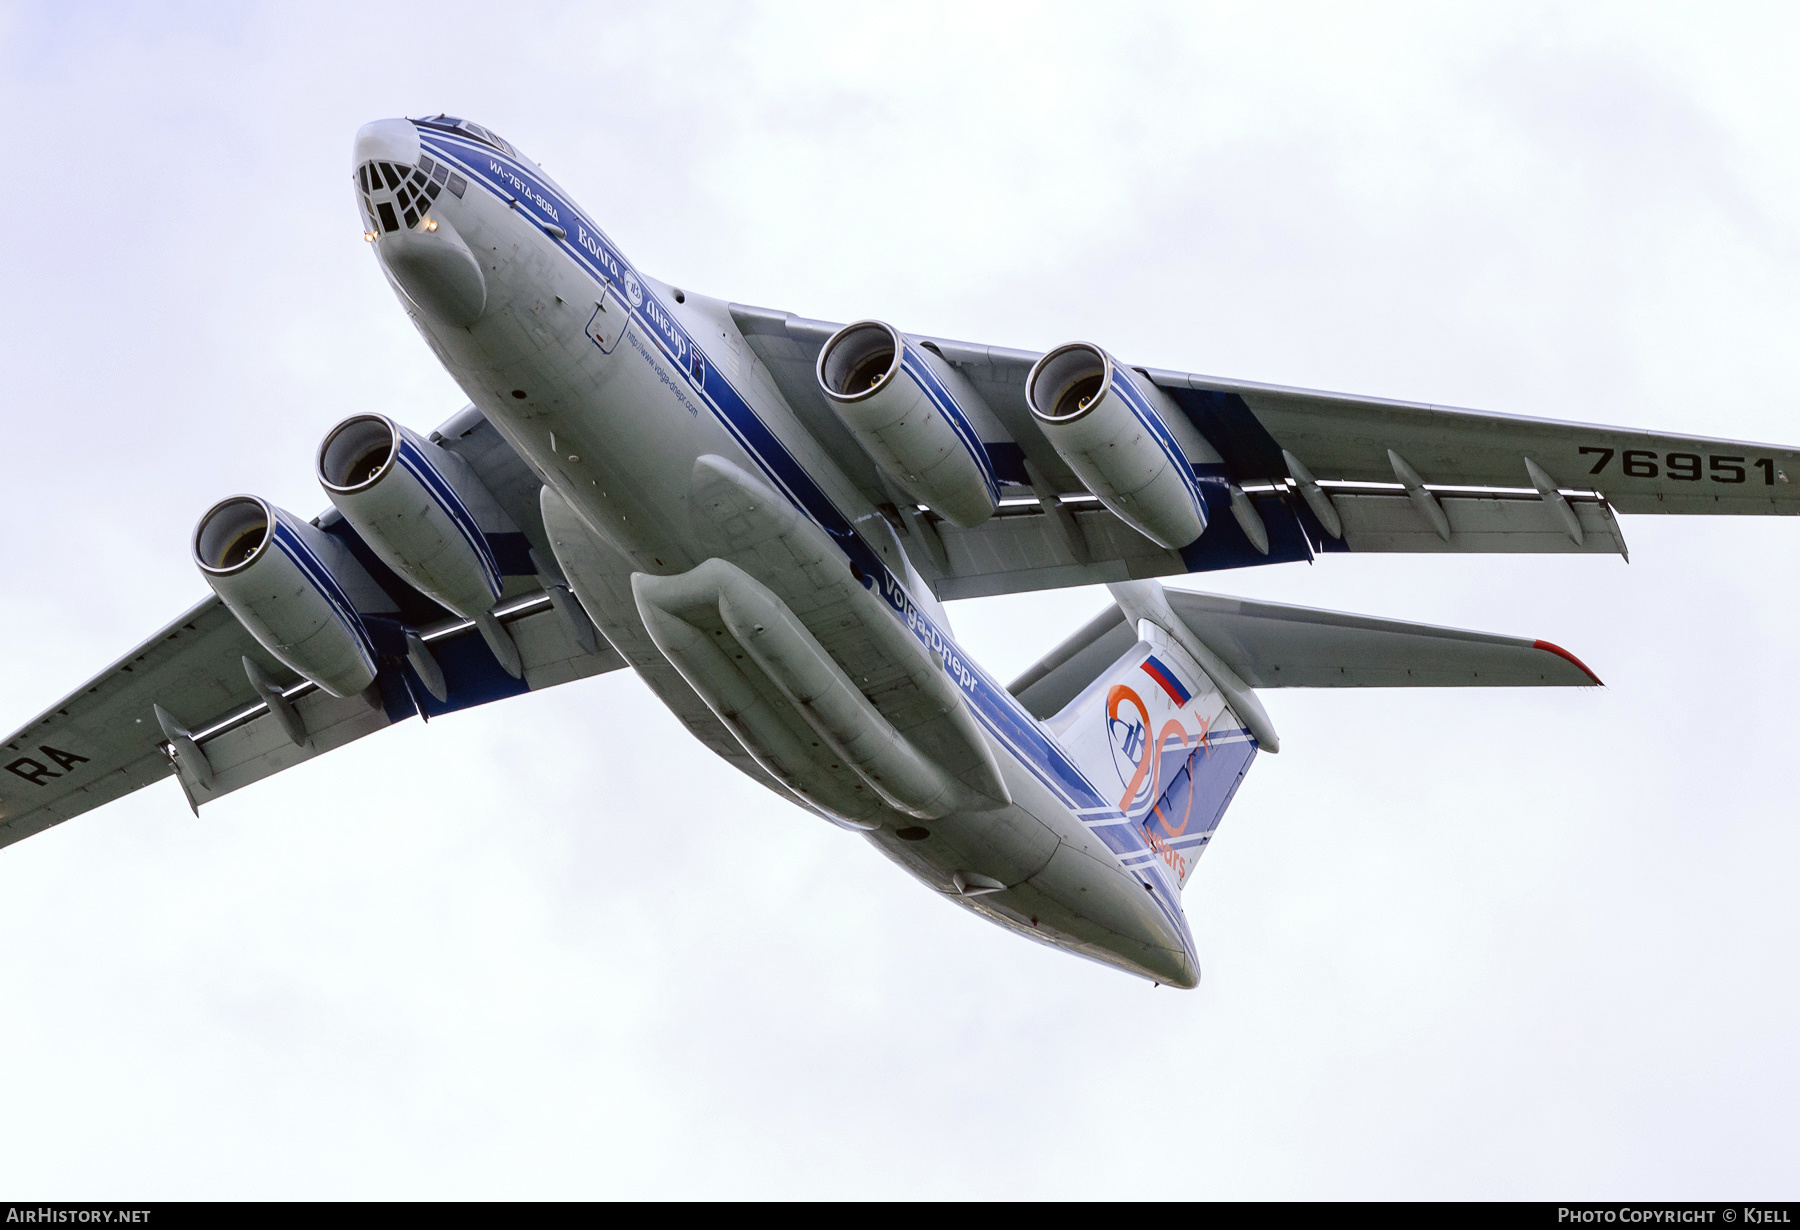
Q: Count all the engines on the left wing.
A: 2